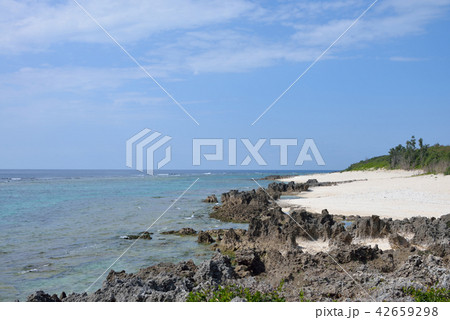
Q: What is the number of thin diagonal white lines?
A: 4